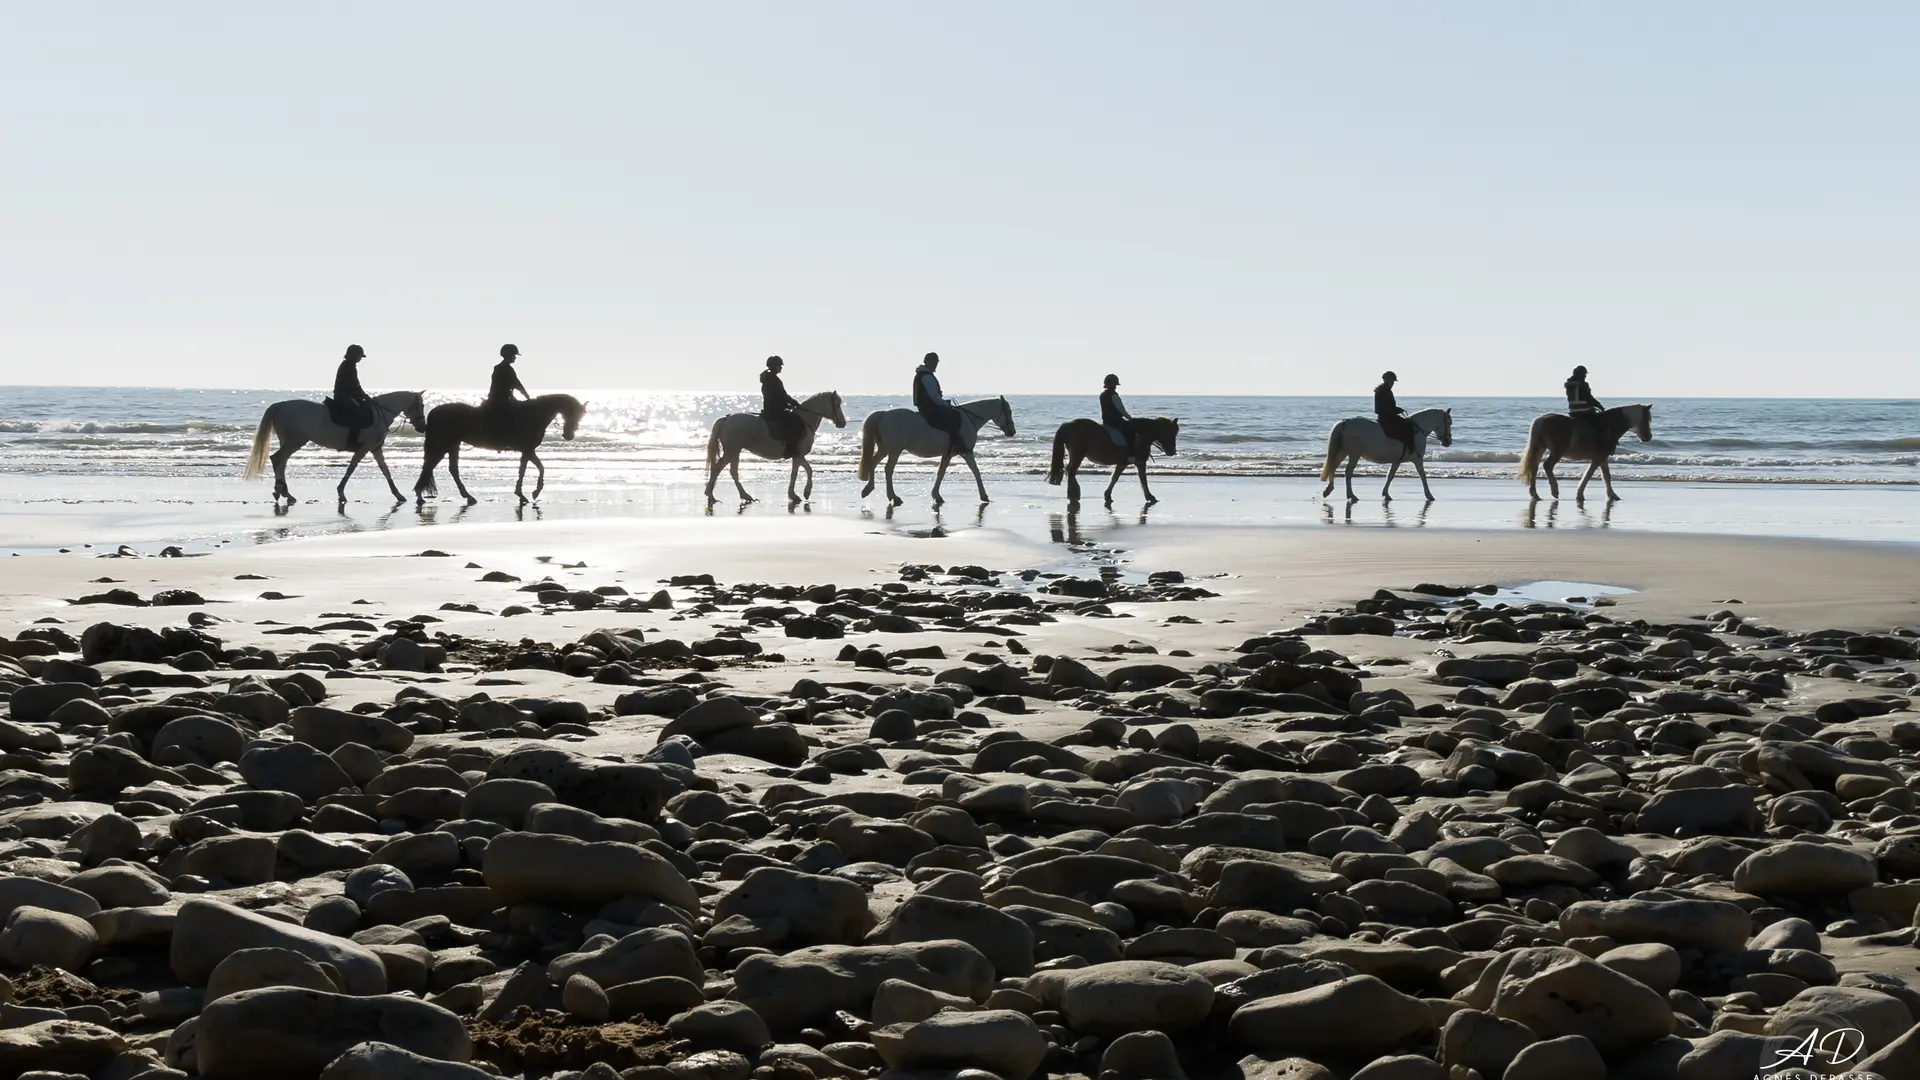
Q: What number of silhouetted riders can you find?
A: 7